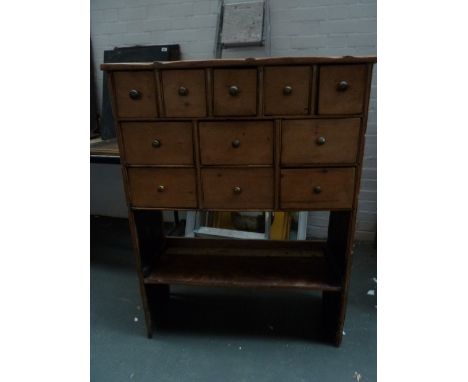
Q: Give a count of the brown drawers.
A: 11